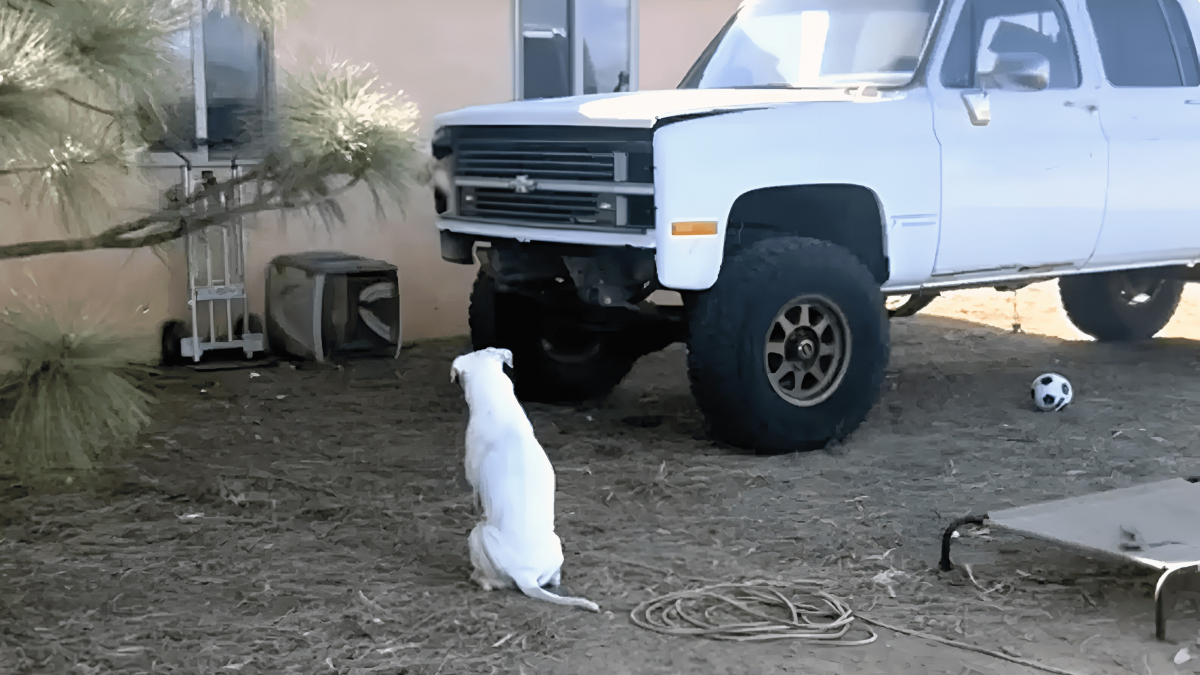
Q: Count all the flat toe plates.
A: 1